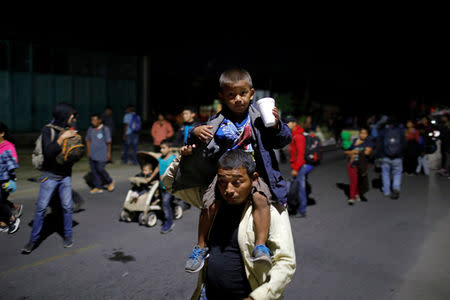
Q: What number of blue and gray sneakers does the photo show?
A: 2